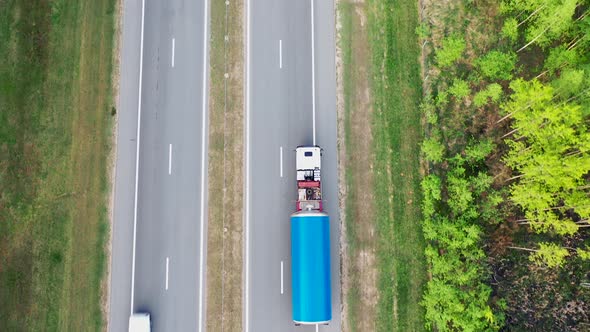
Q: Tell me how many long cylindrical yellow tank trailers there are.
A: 0